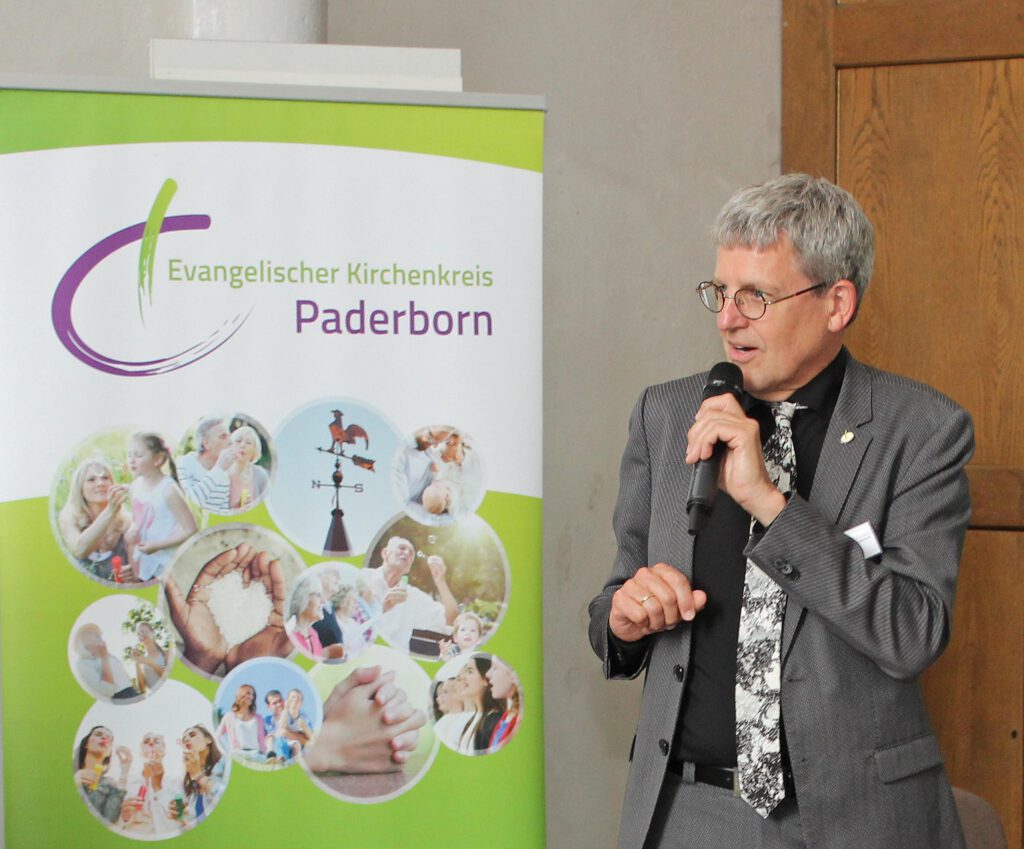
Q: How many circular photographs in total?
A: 12